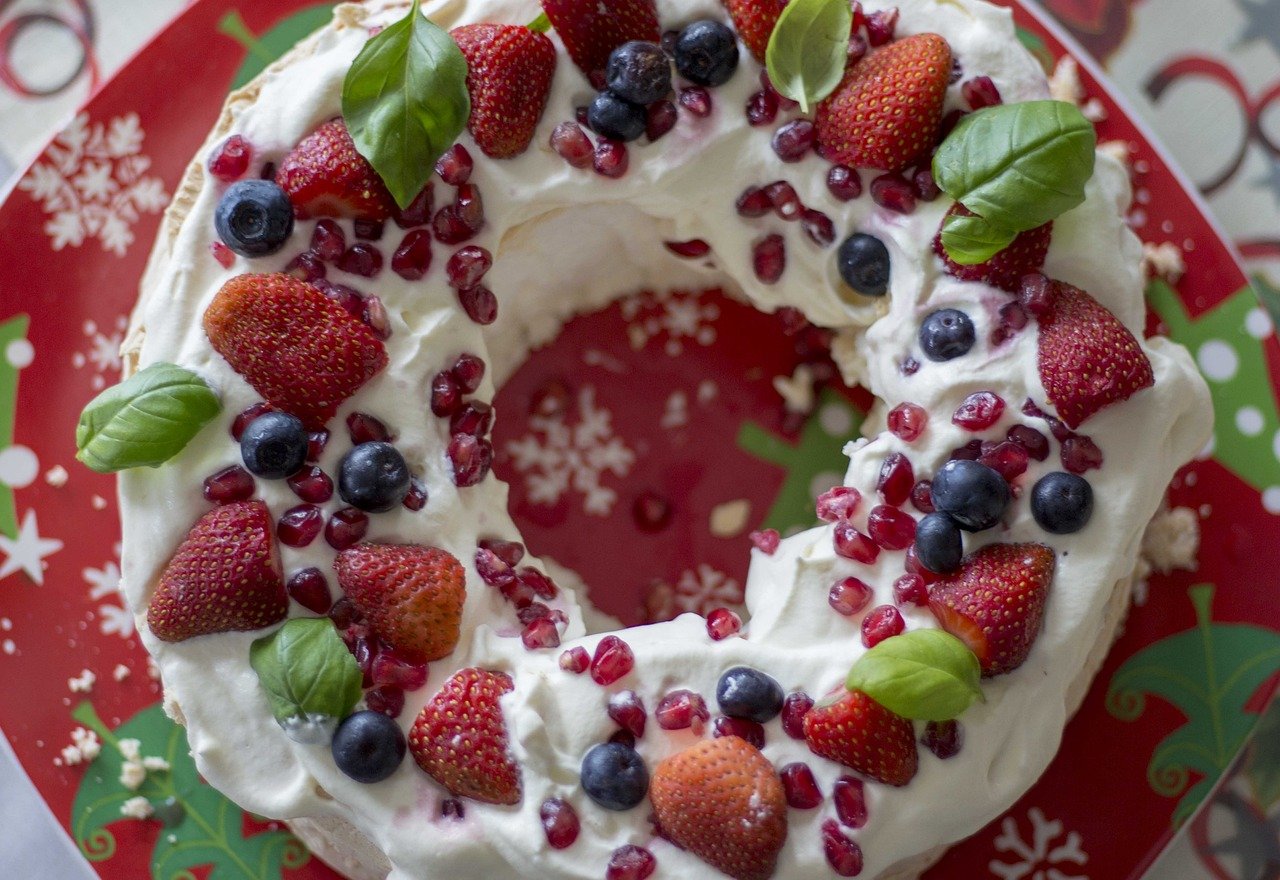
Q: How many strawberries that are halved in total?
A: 14